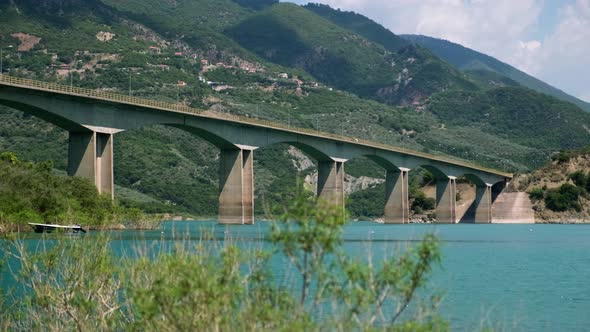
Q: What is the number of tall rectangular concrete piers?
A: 6